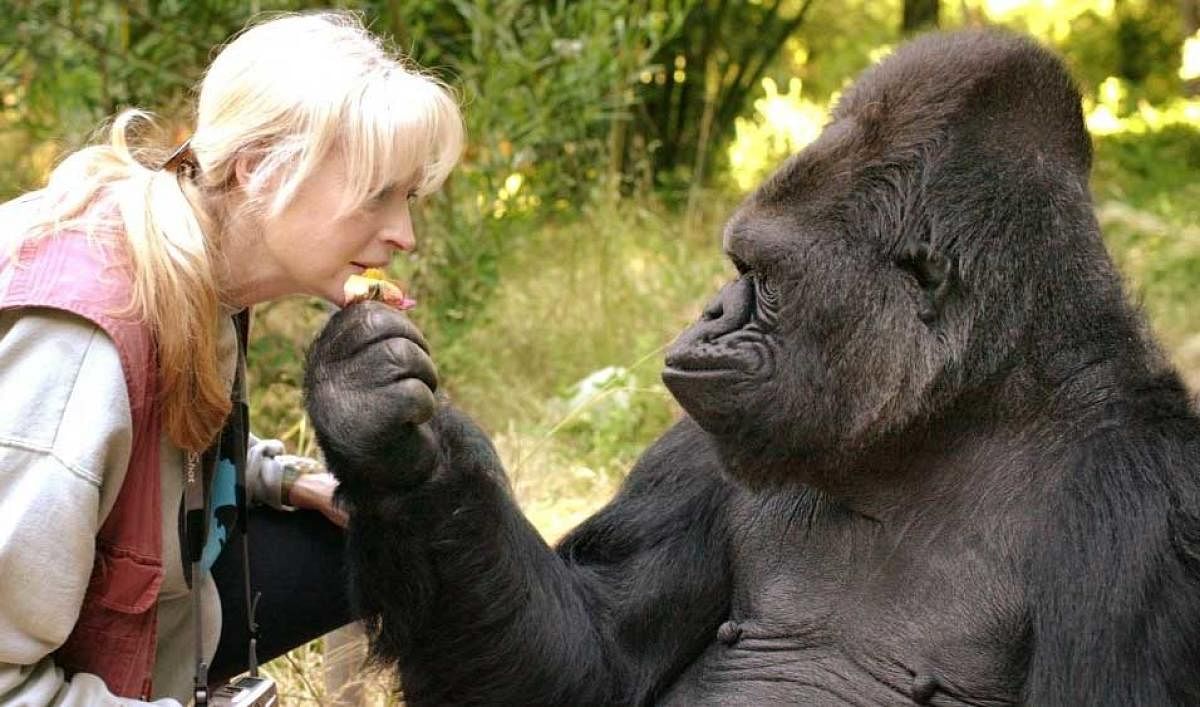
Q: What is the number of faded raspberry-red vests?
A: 1